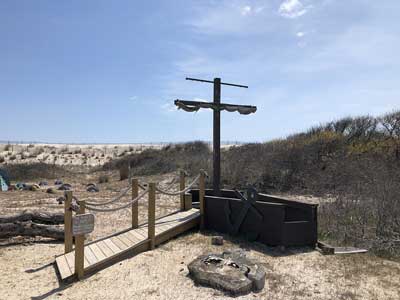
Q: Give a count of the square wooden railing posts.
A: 6